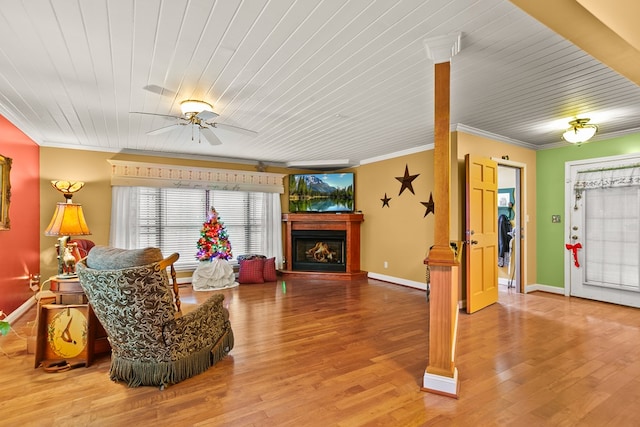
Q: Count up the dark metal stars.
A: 3